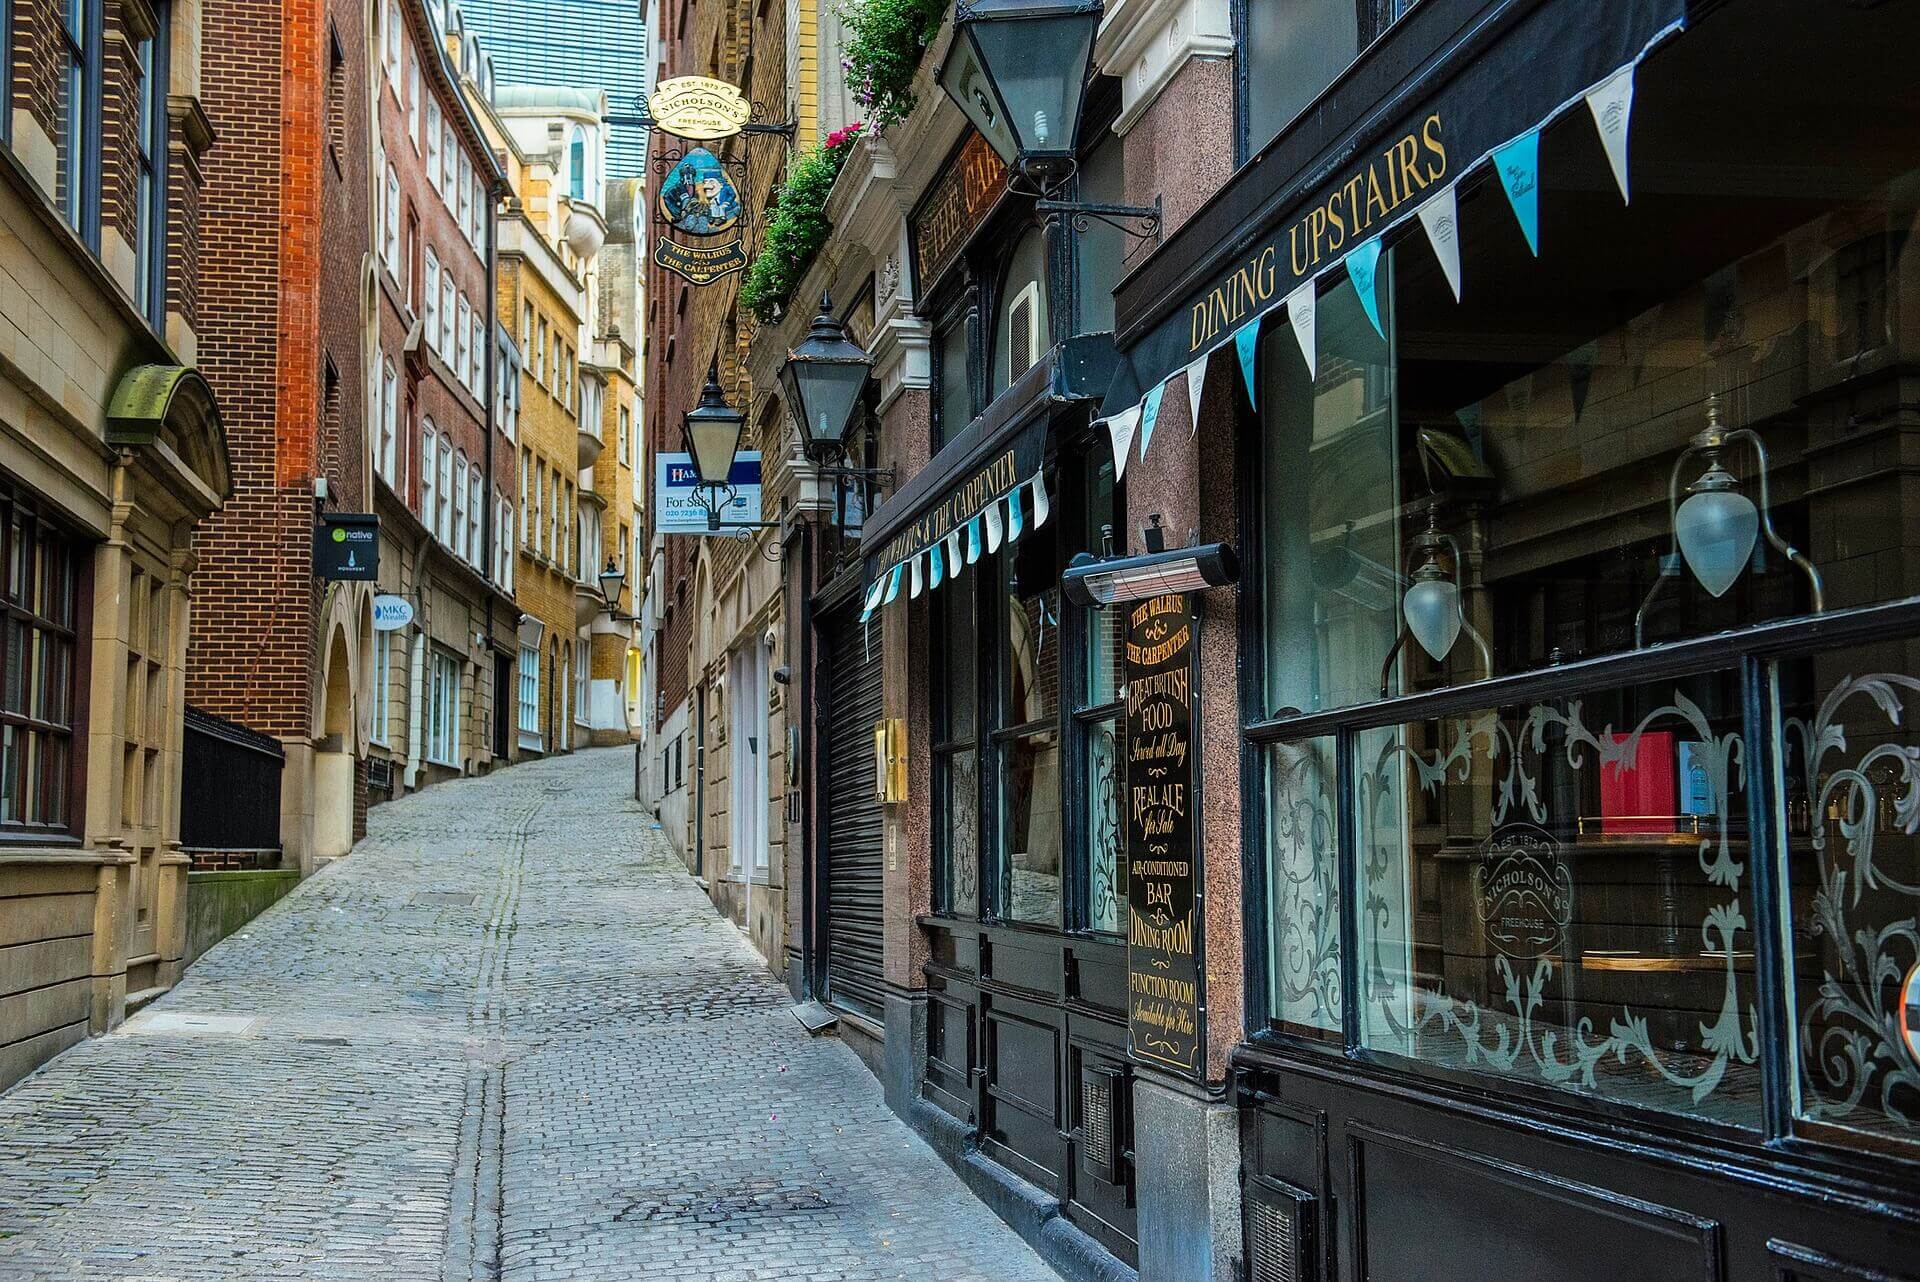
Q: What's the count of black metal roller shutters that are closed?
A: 1